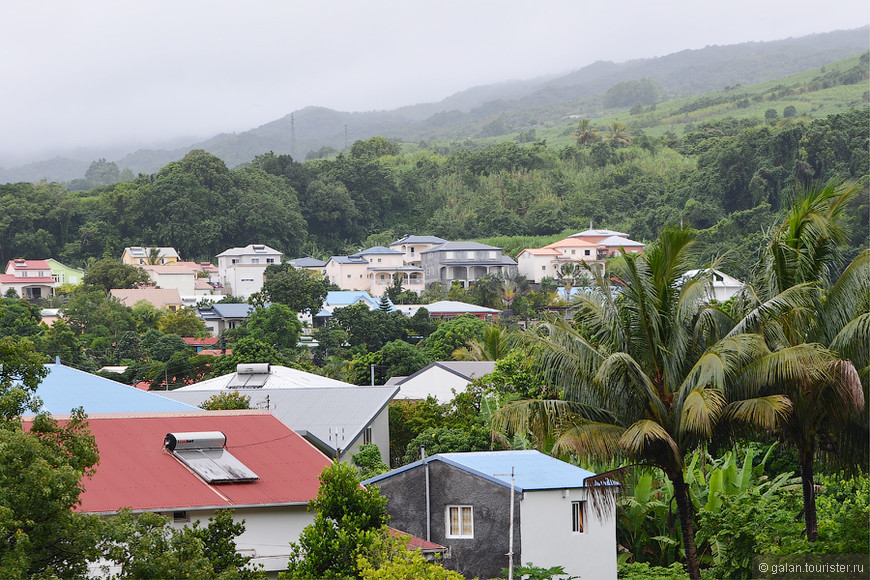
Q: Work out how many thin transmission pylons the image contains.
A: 2